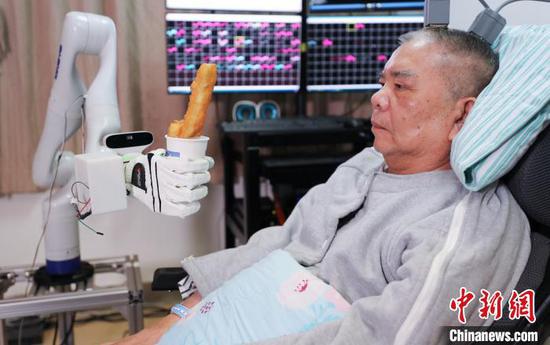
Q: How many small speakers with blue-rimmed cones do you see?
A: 2